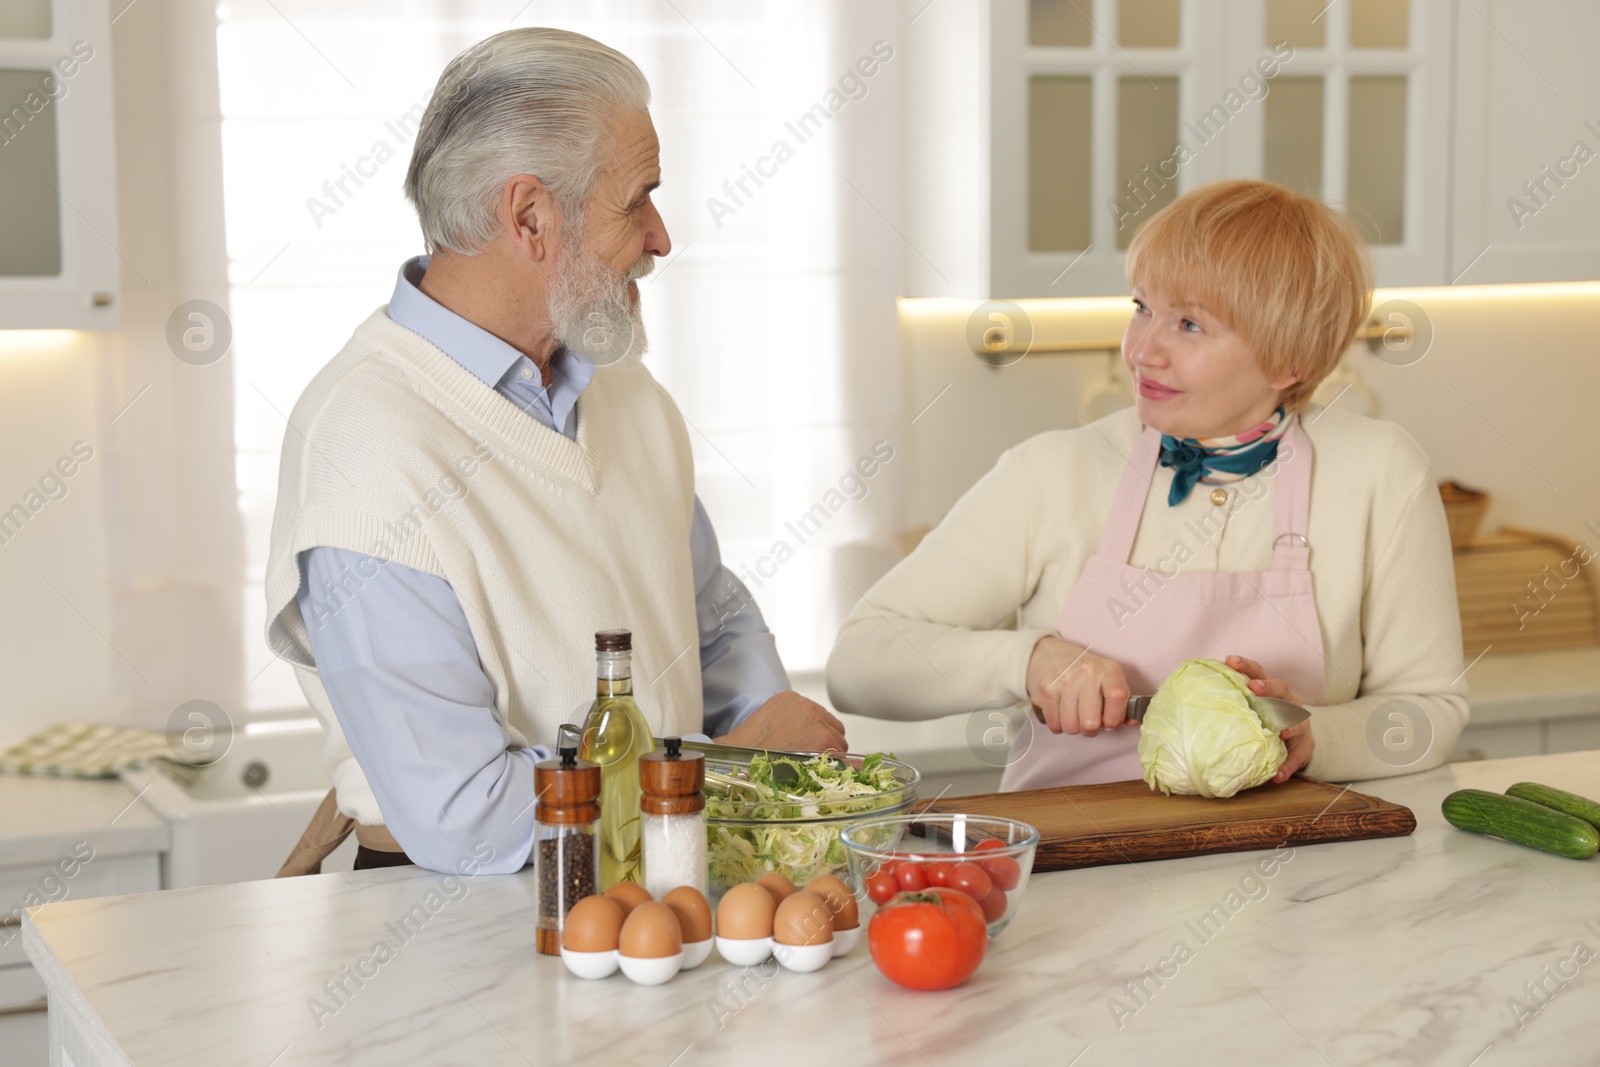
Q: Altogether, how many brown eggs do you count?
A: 8